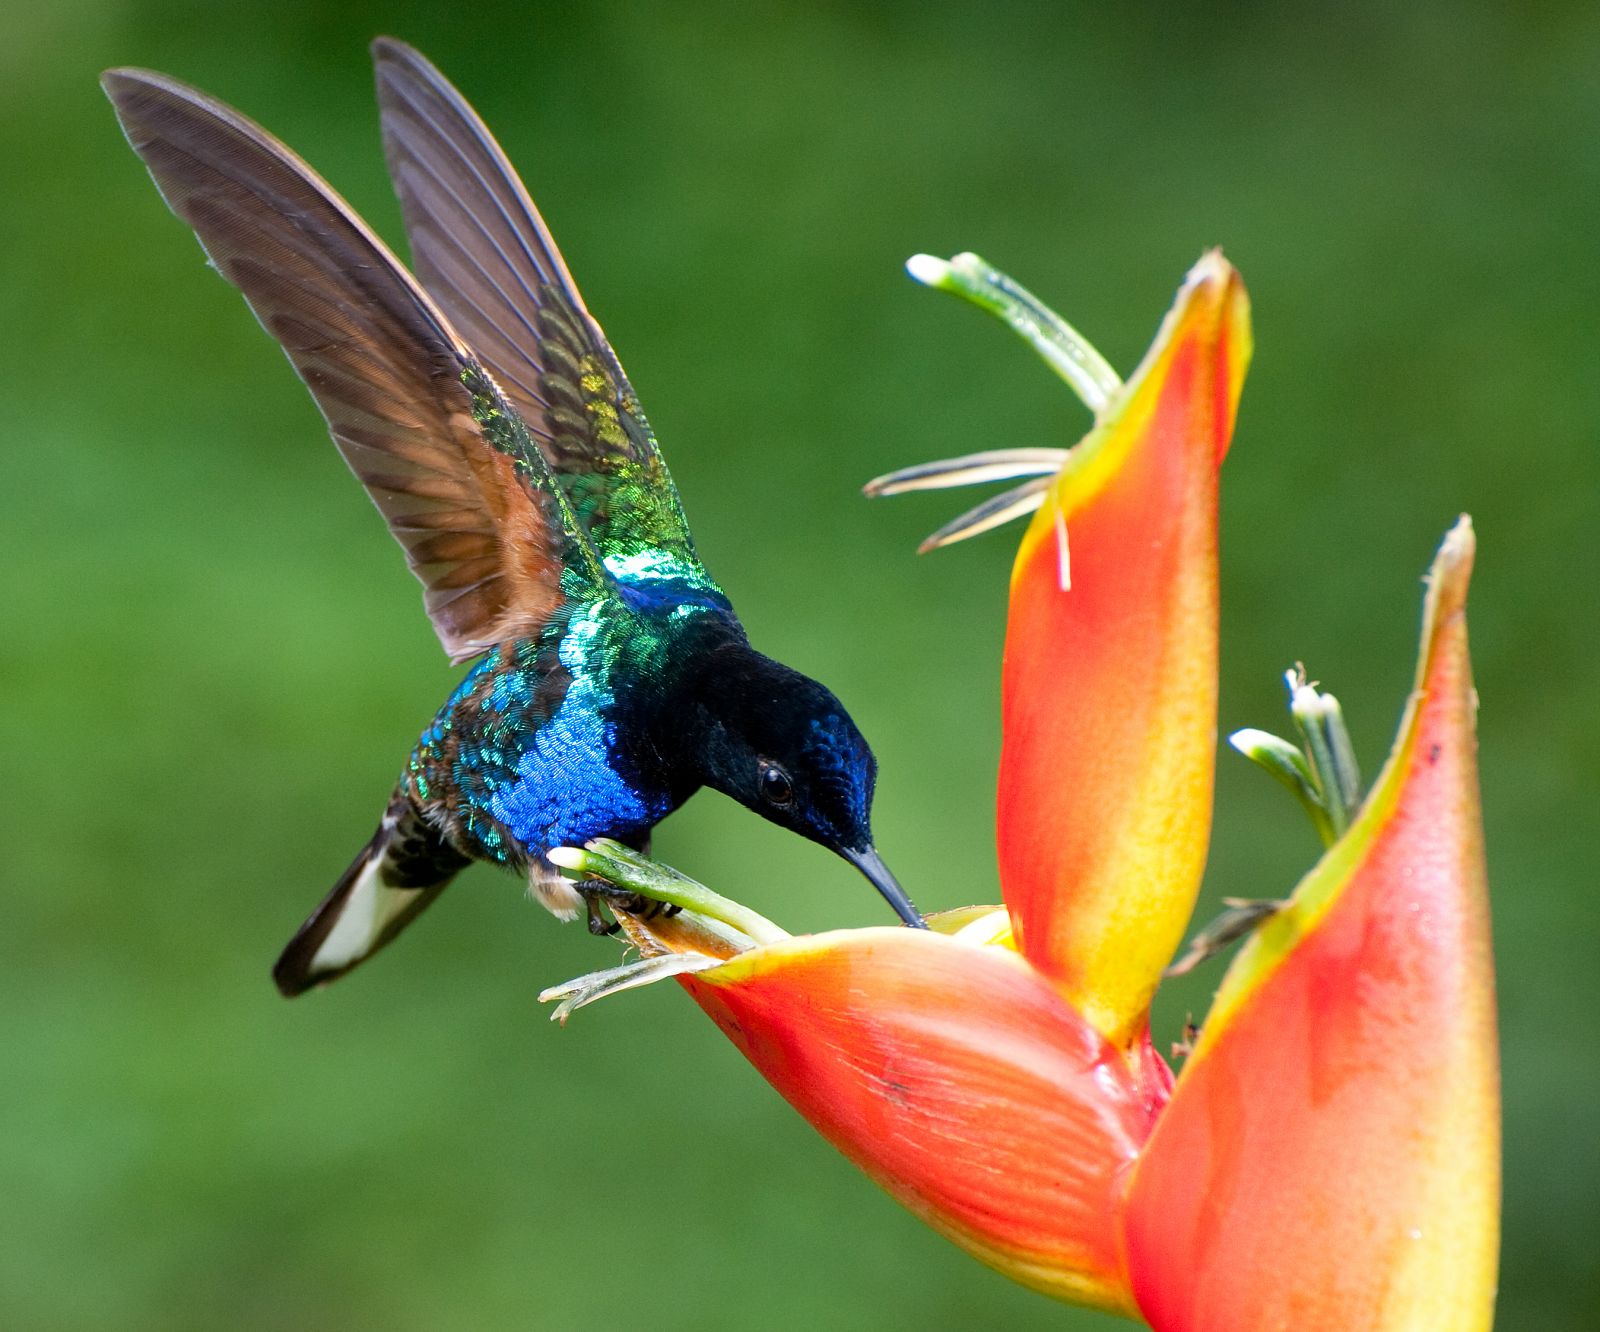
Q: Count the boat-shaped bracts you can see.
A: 3